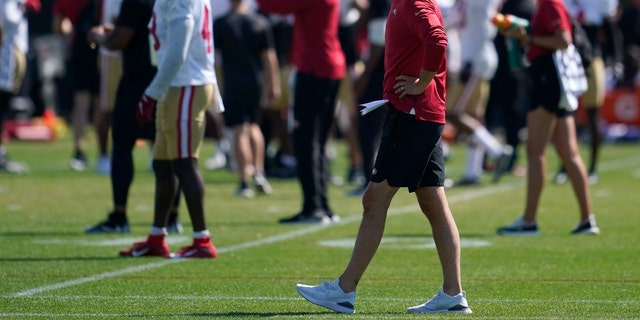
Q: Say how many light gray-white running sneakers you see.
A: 2